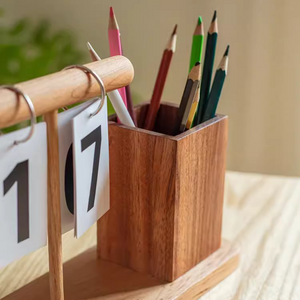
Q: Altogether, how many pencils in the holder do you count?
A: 9